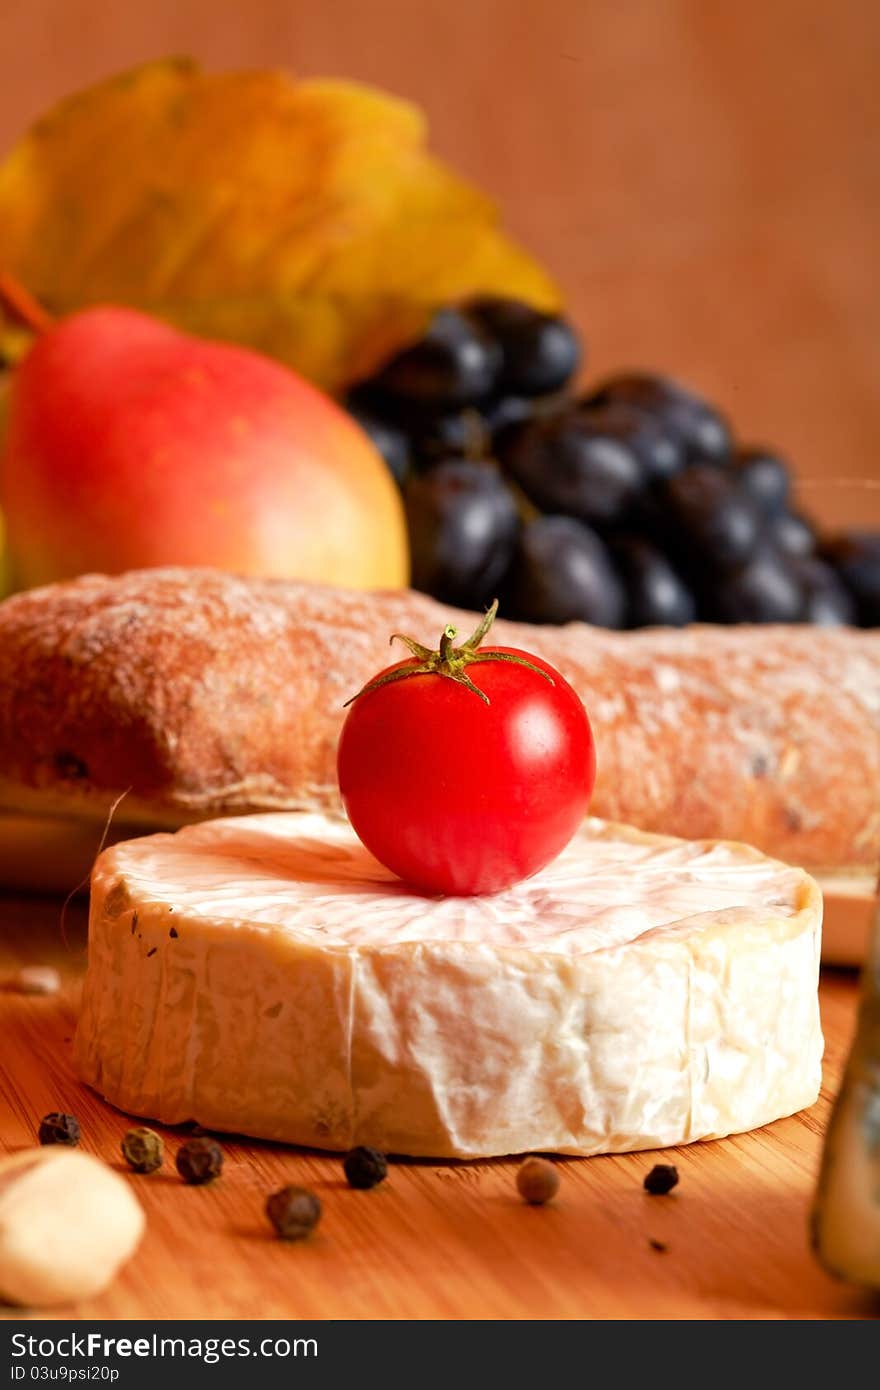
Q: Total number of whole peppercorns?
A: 7